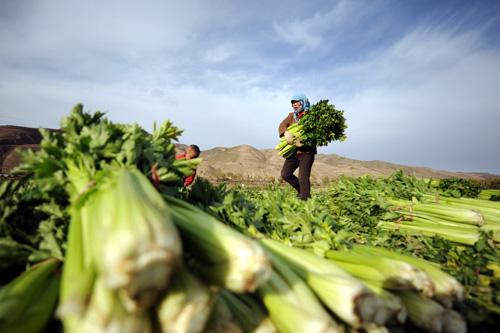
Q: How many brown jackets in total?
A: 1